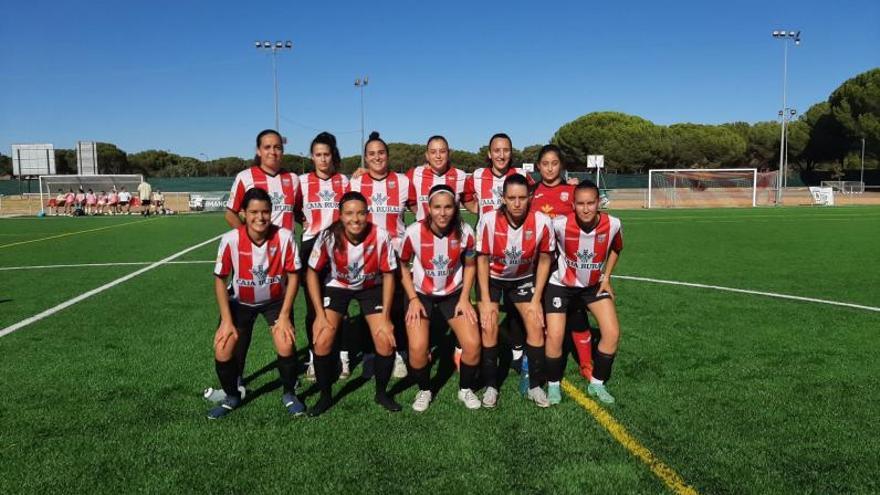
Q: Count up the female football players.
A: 11